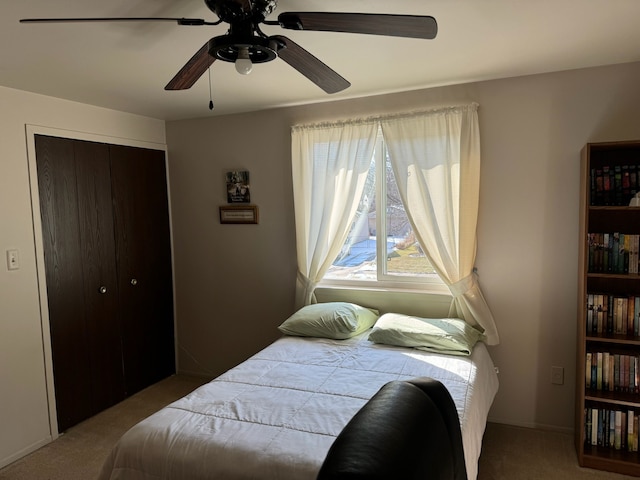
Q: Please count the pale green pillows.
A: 2